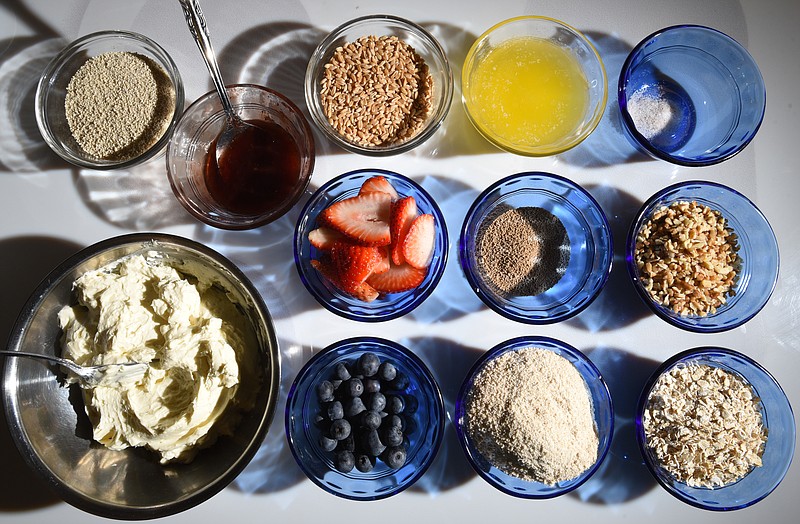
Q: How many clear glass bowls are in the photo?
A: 4